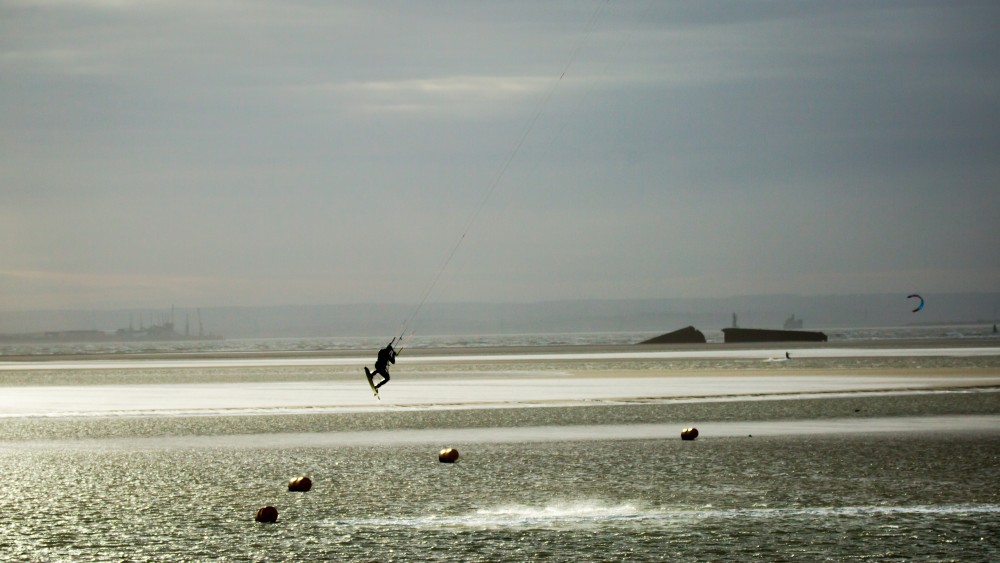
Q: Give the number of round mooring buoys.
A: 4